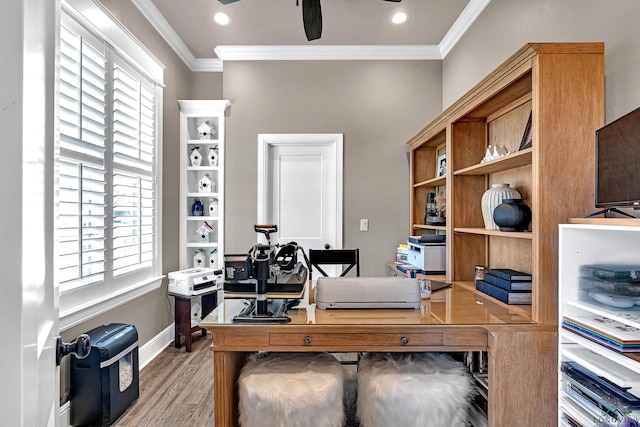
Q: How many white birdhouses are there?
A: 8